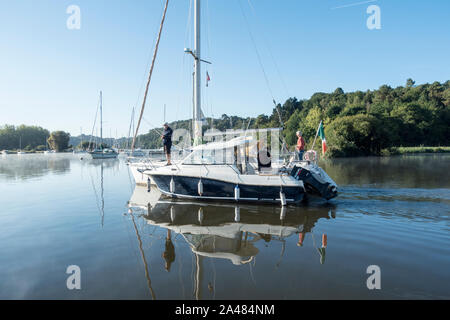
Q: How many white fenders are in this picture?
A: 4